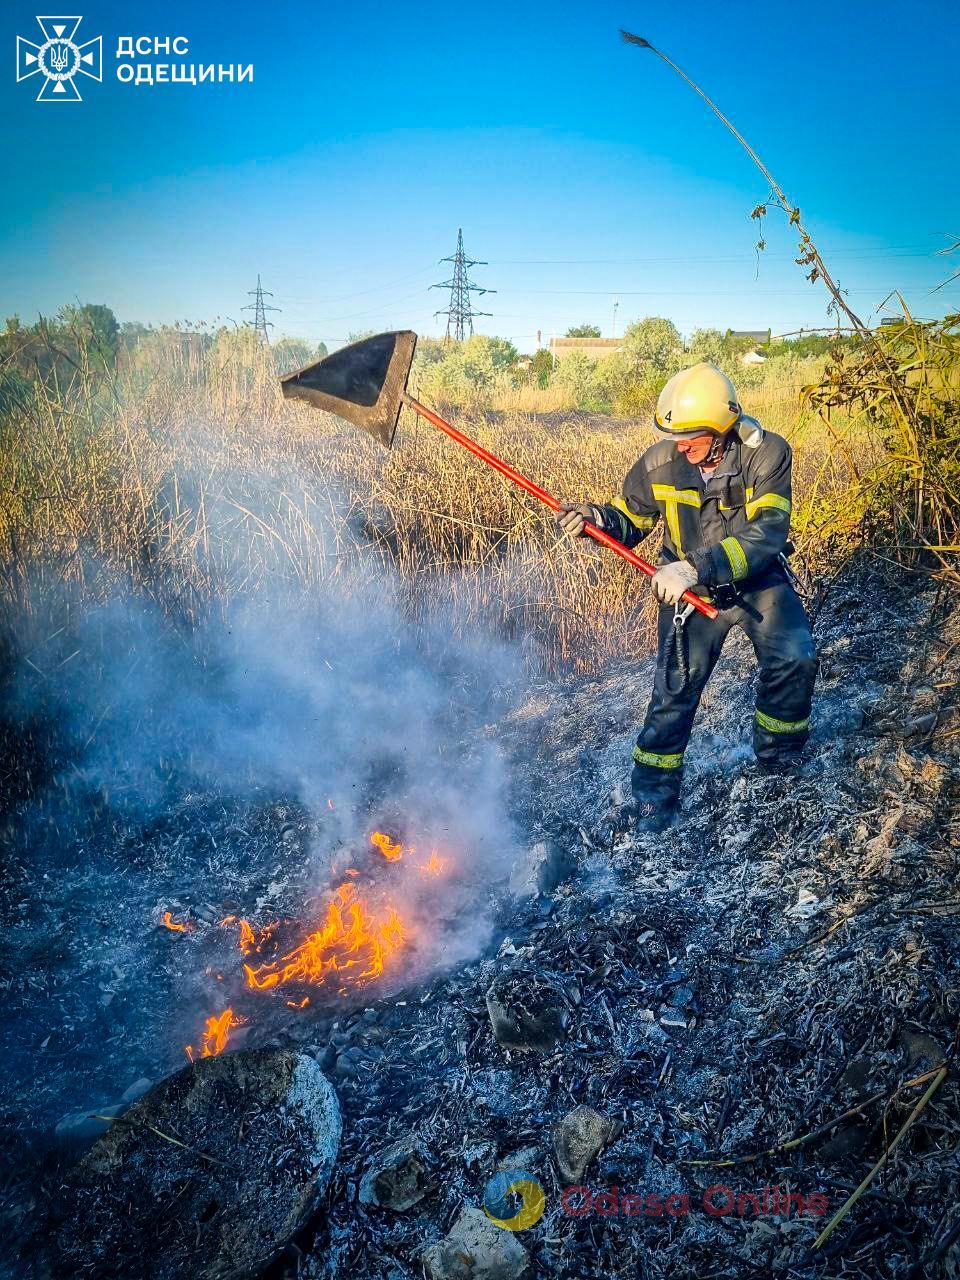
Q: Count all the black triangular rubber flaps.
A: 1